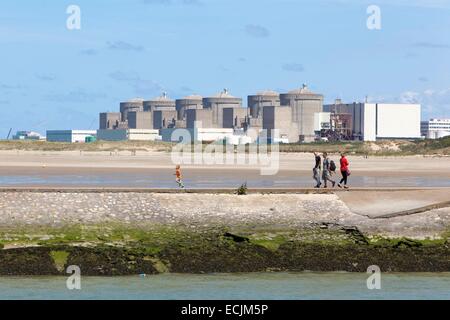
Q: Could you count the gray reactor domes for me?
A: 6